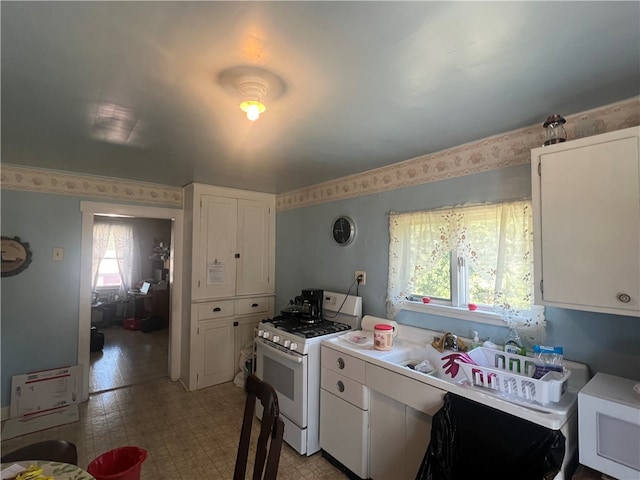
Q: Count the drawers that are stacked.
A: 2